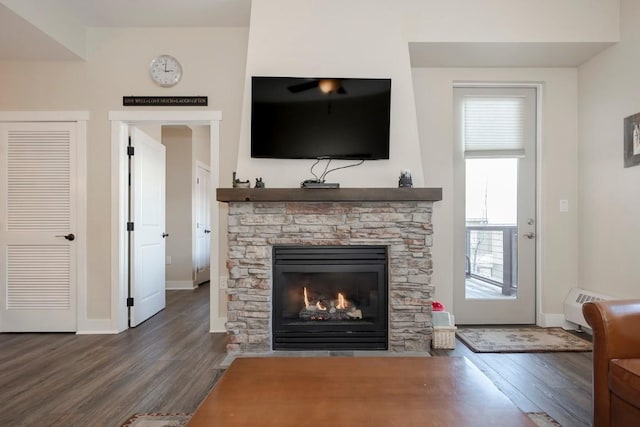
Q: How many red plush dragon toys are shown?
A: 0